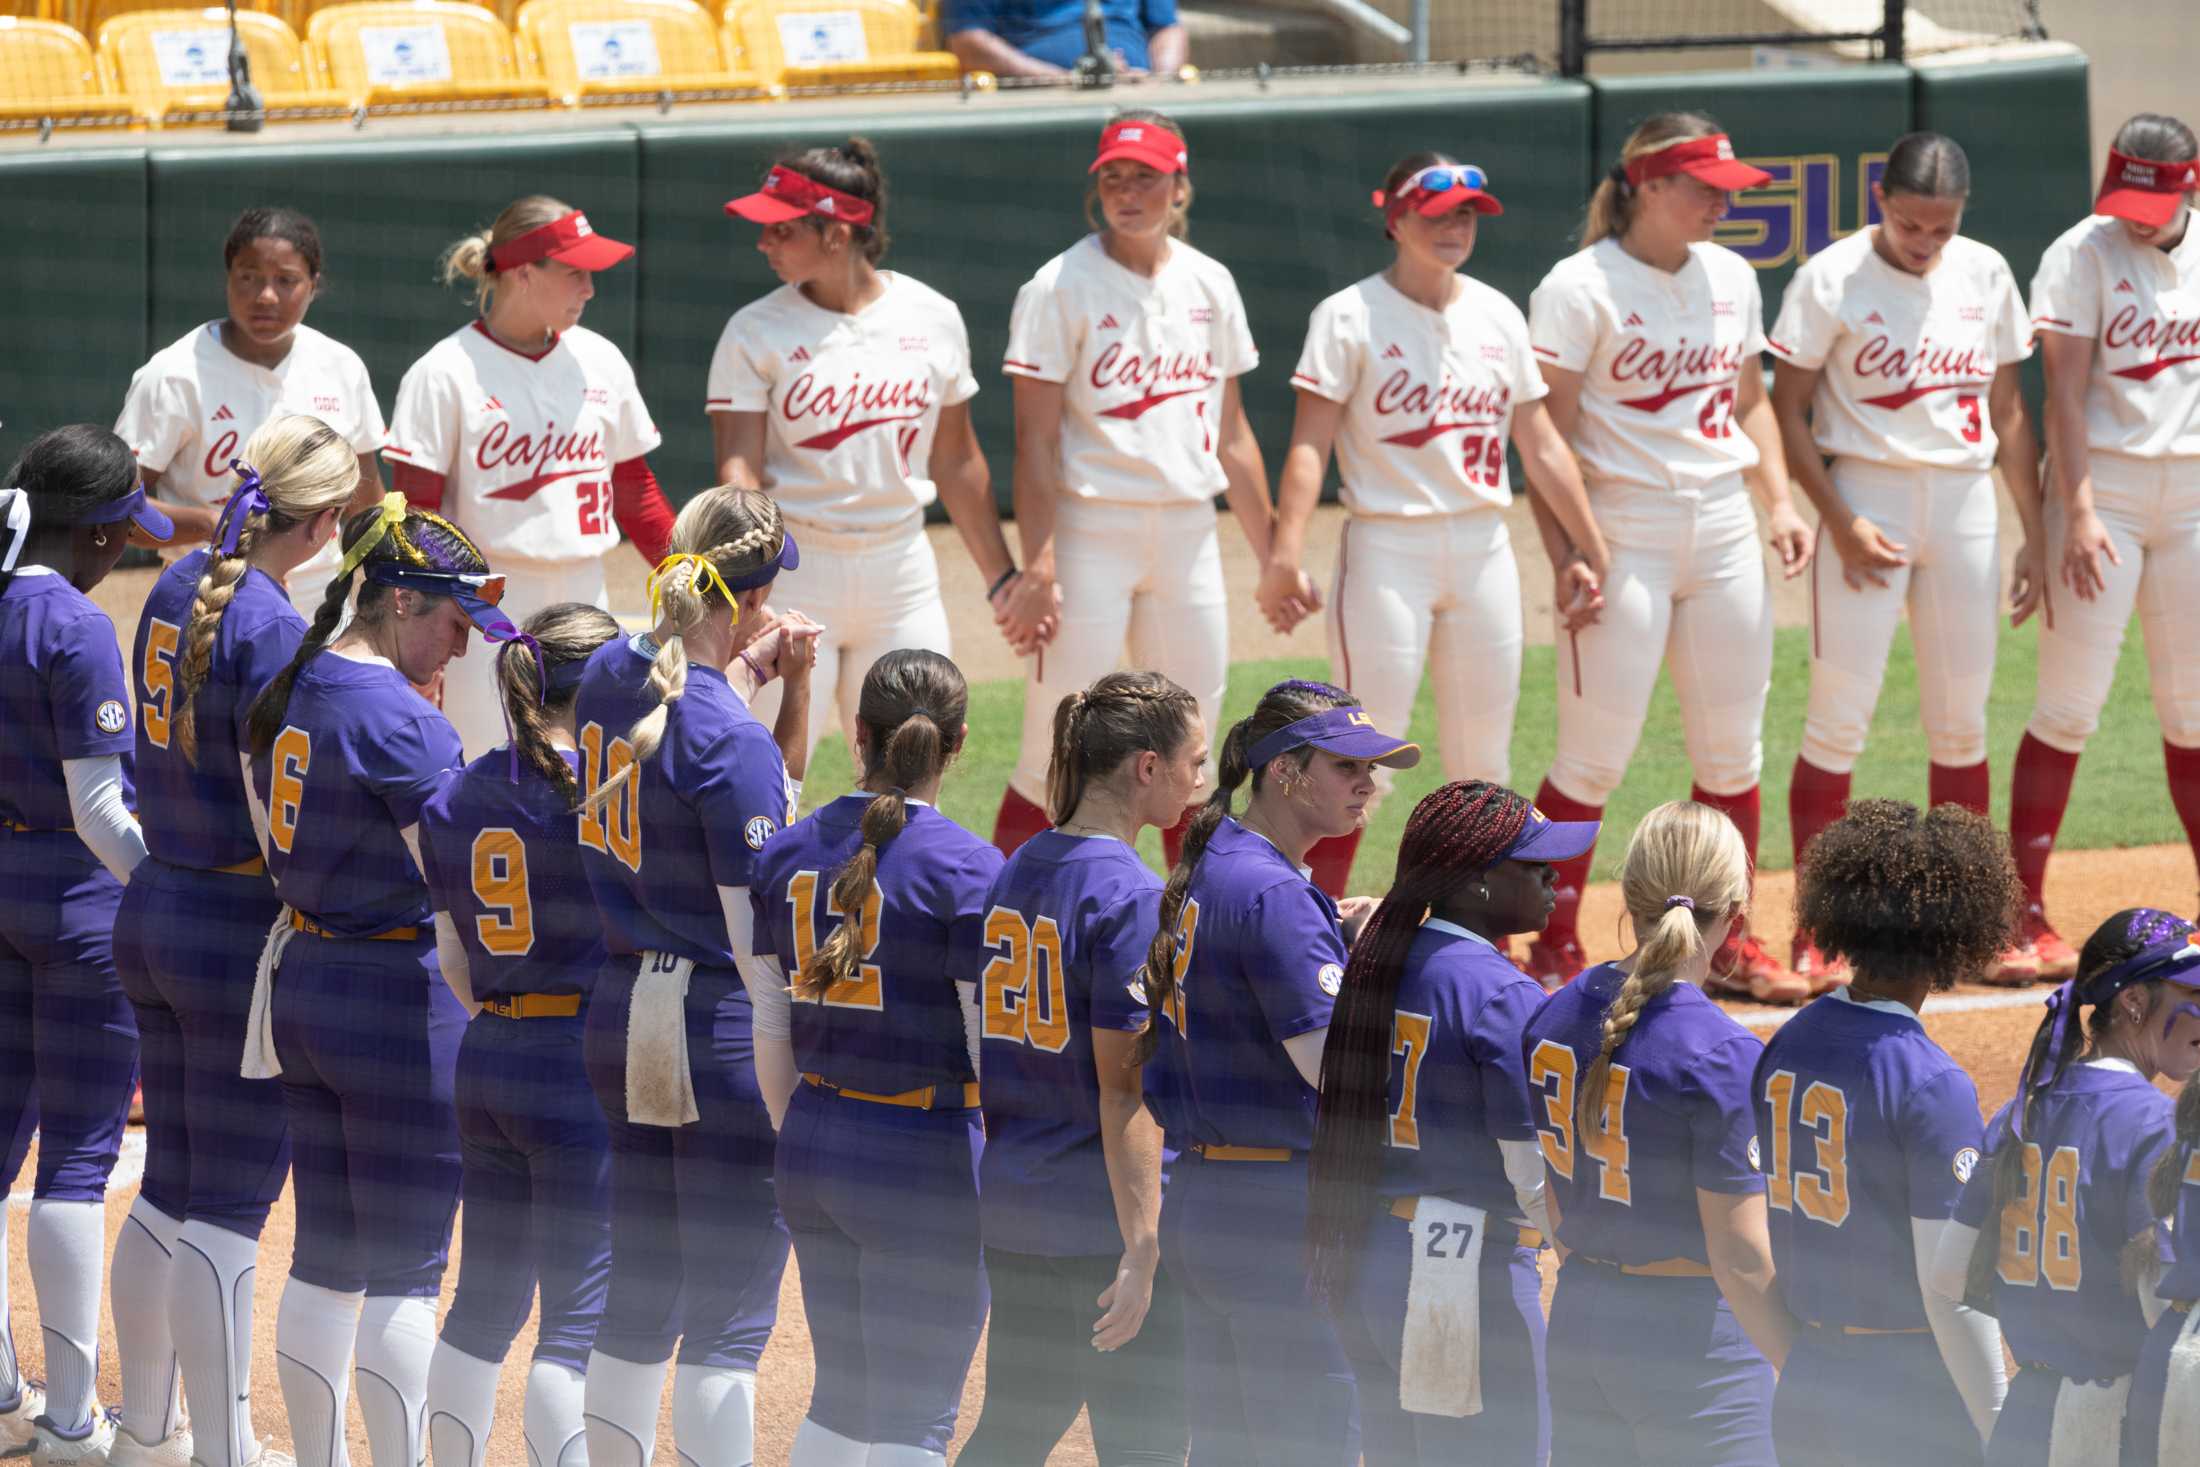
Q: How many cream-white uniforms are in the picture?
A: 8